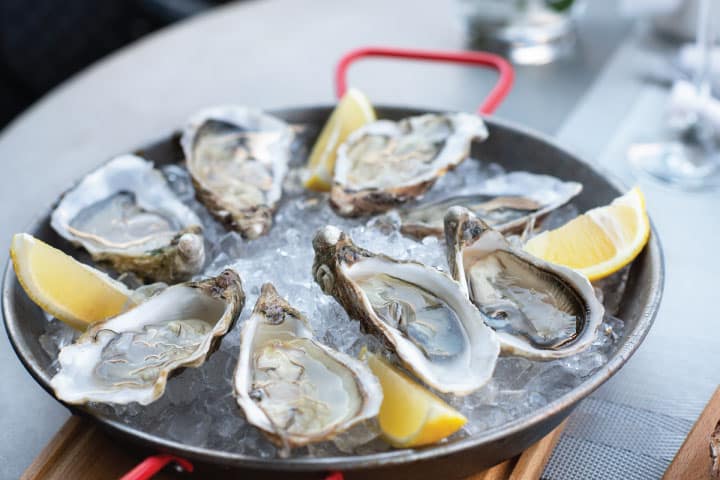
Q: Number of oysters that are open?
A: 8